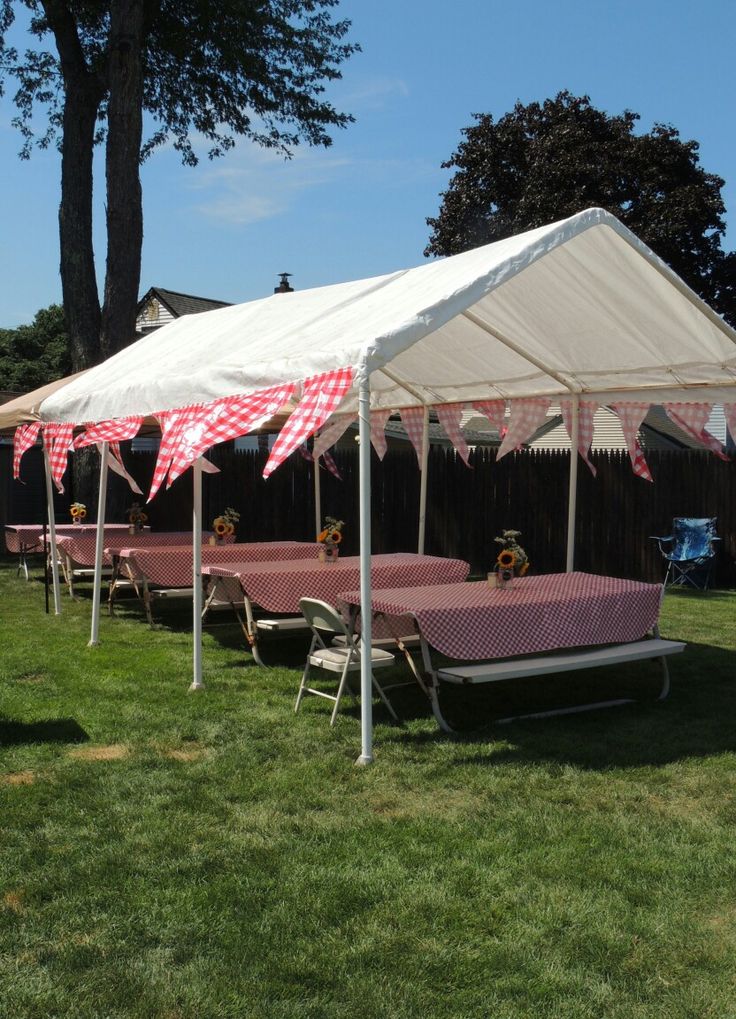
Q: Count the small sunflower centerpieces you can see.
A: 5